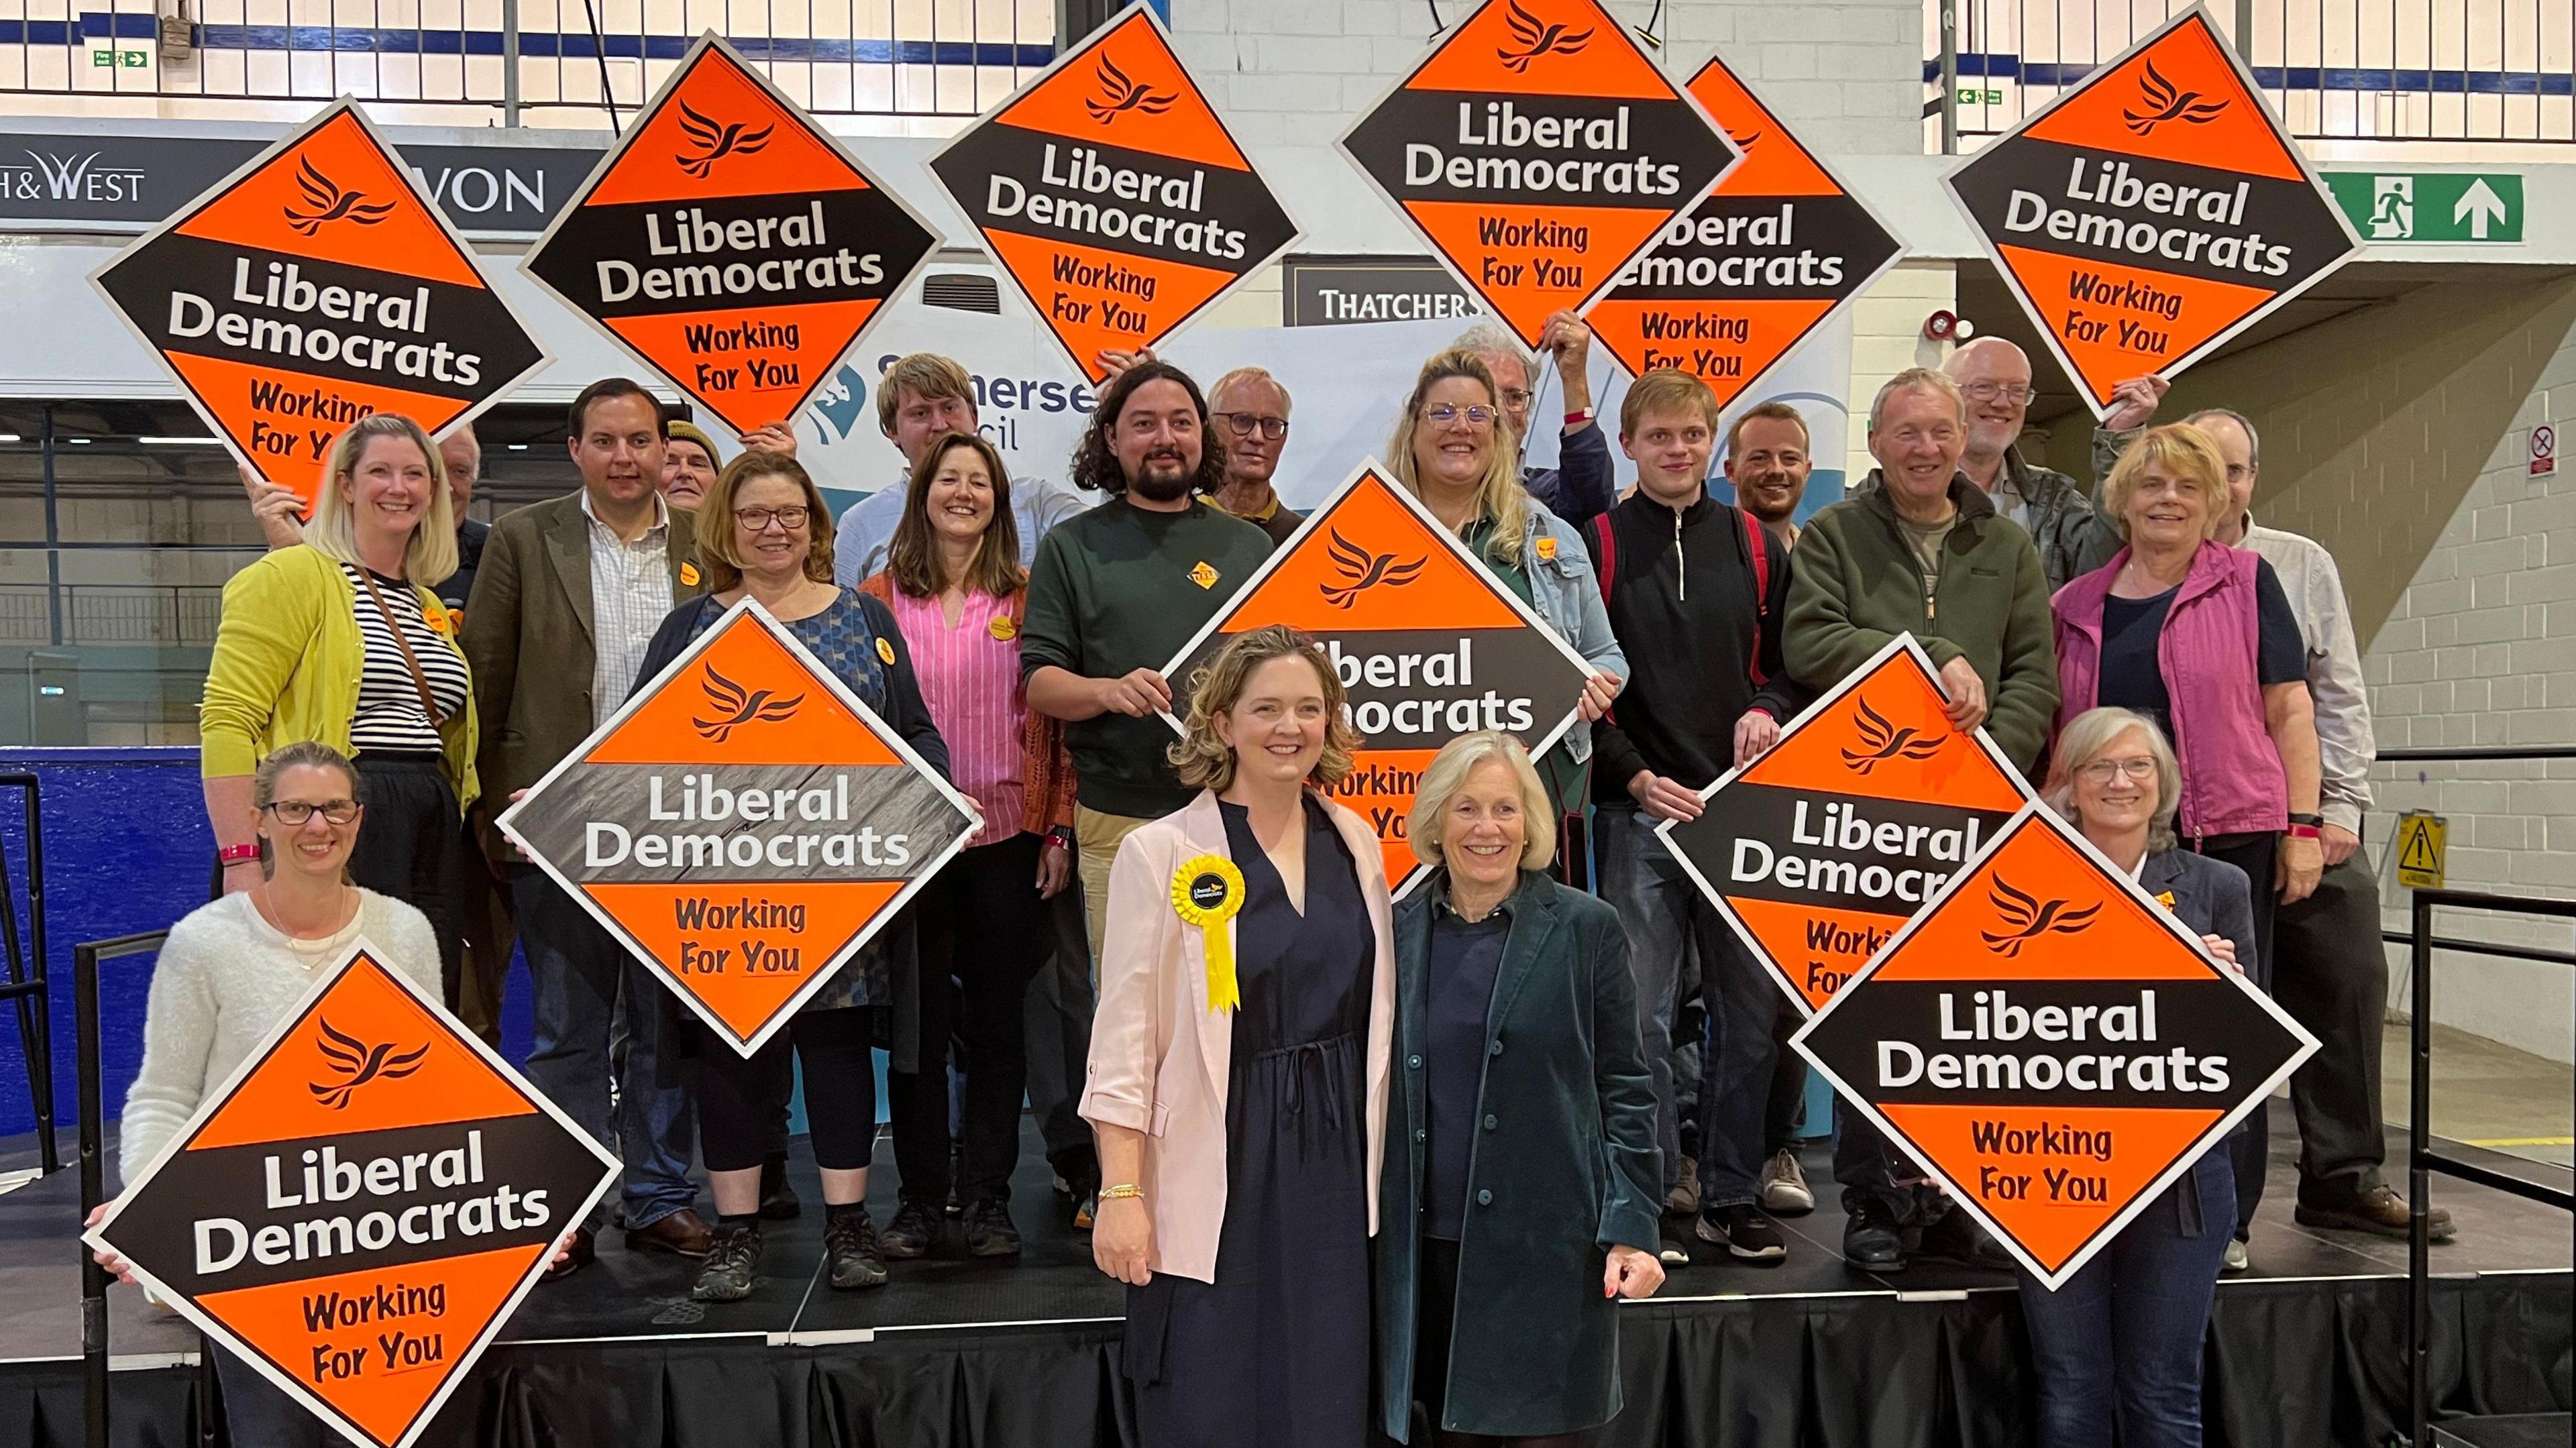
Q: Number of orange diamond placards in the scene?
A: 11